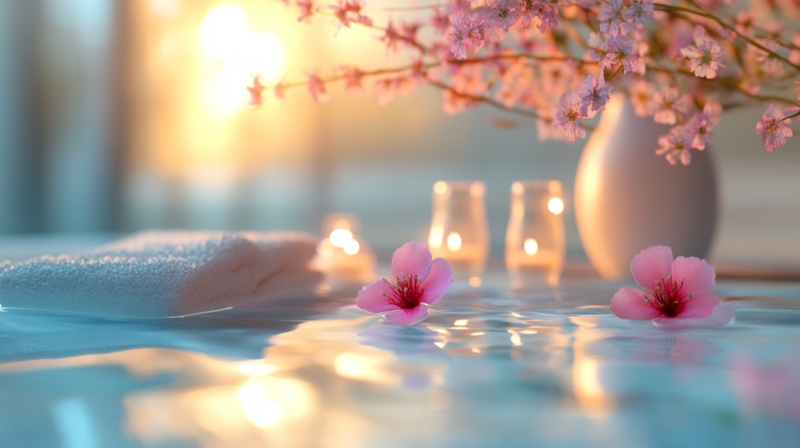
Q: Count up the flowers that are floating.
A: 2